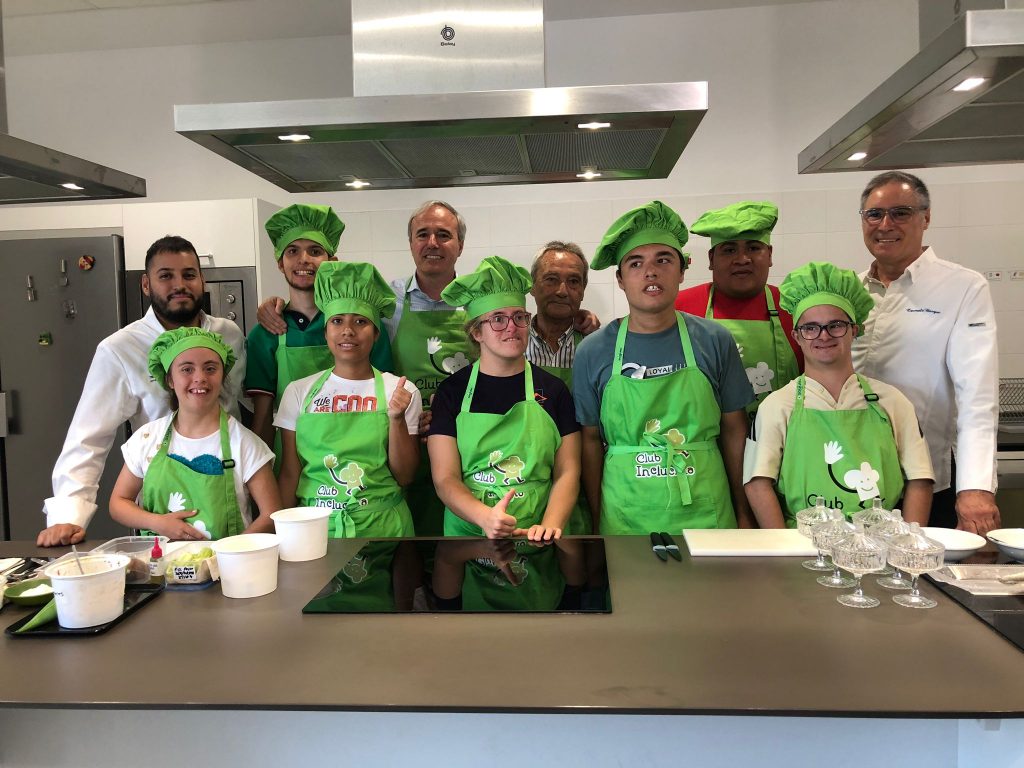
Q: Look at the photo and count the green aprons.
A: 9